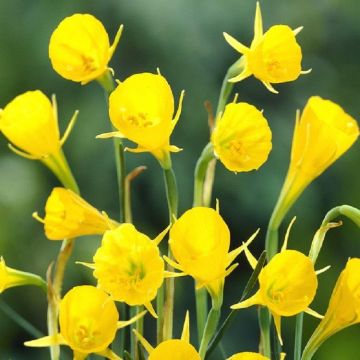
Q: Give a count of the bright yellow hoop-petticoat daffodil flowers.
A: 15